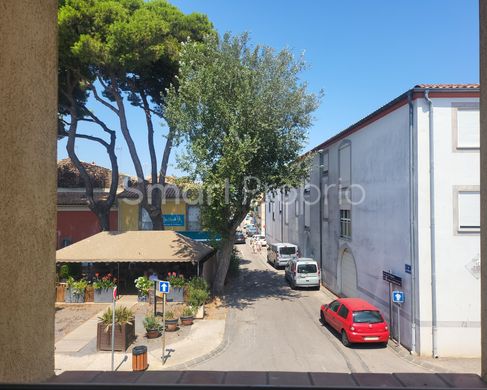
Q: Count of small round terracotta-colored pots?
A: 3